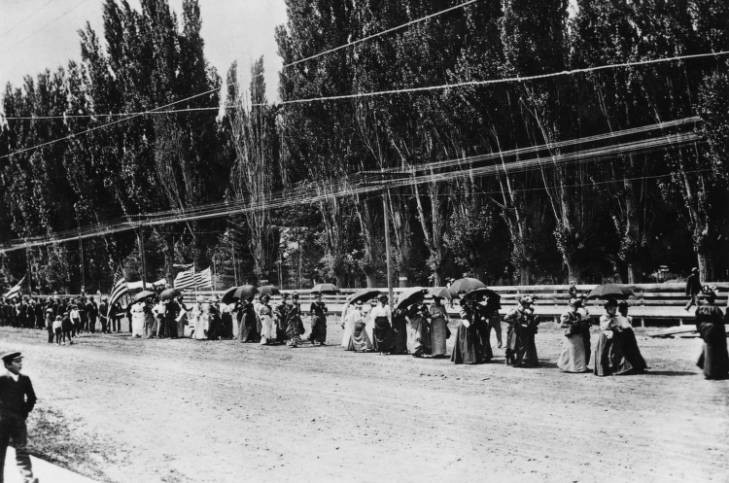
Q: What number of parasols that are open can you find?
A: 12